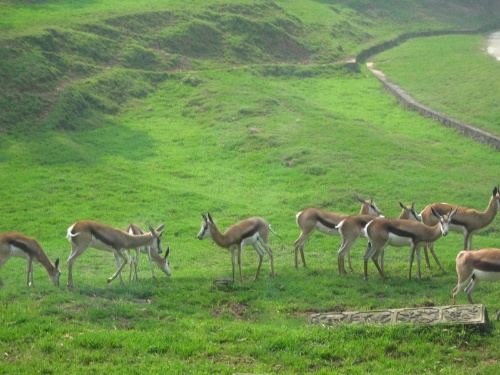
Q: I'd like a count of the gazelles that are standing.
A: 9